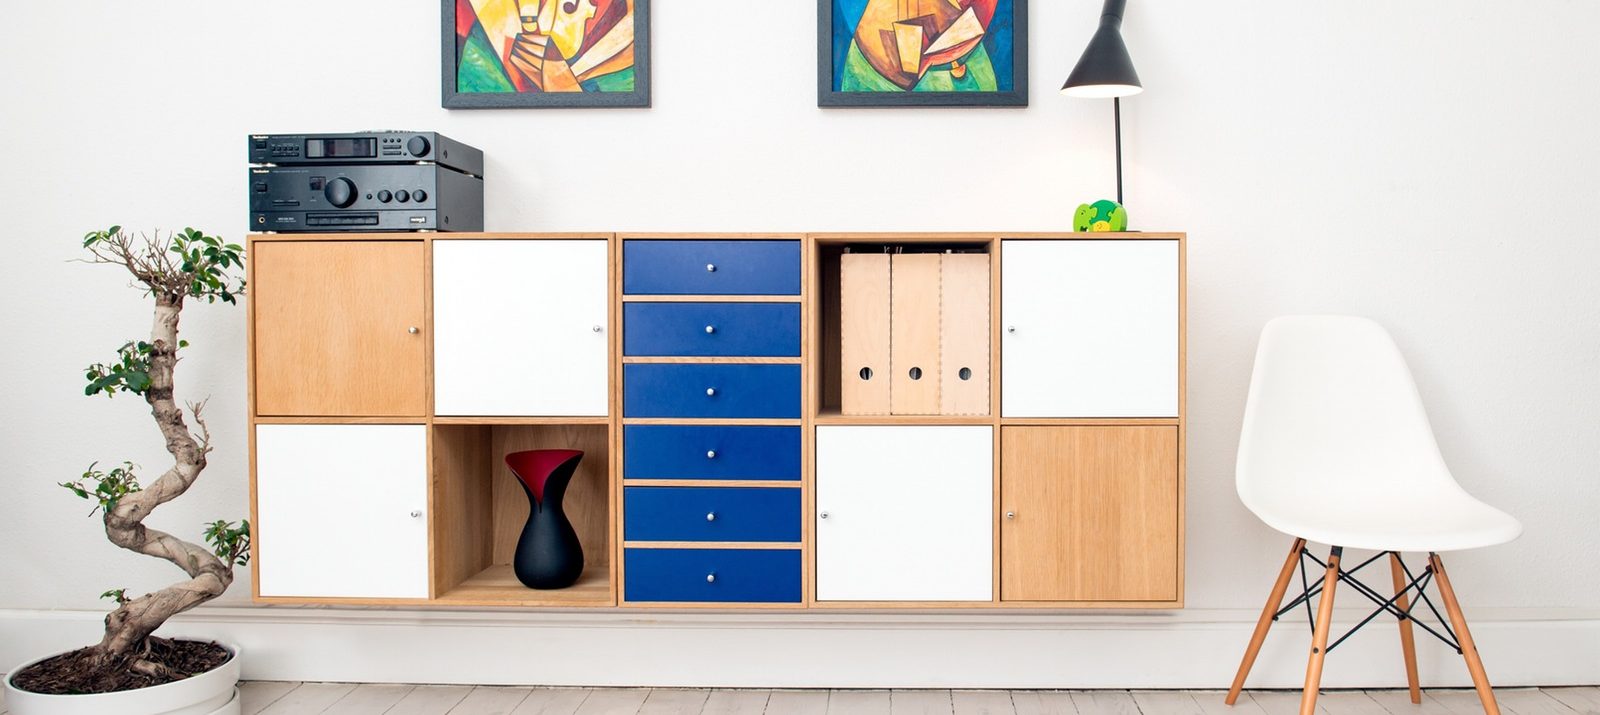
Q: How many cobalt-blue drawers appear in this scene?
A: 6